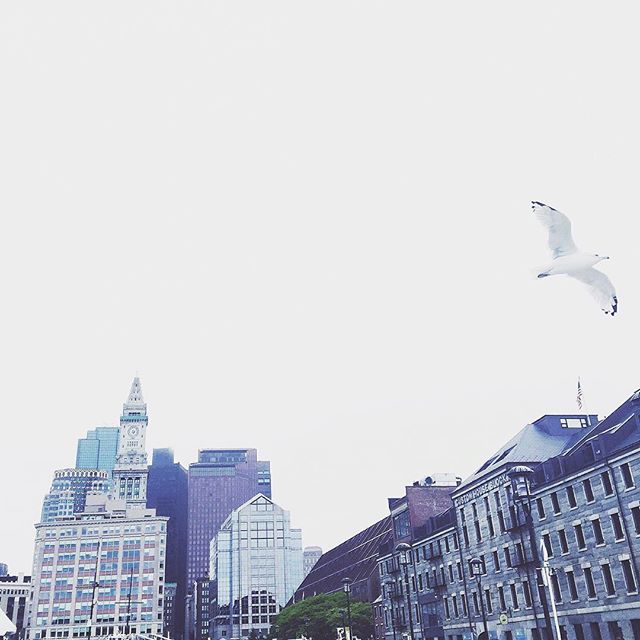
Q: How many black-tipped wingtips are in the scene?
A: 2